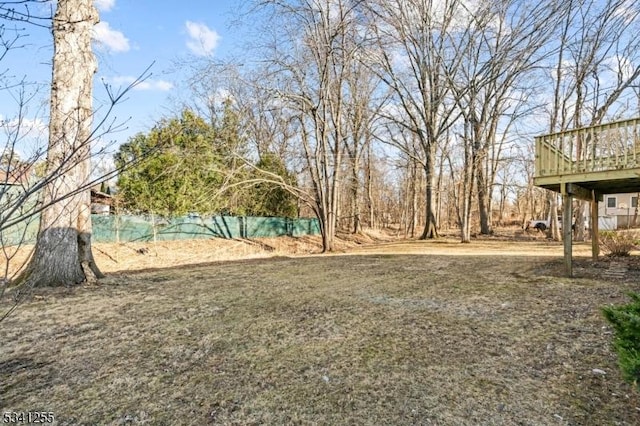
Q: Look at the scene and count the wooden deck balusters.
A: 13